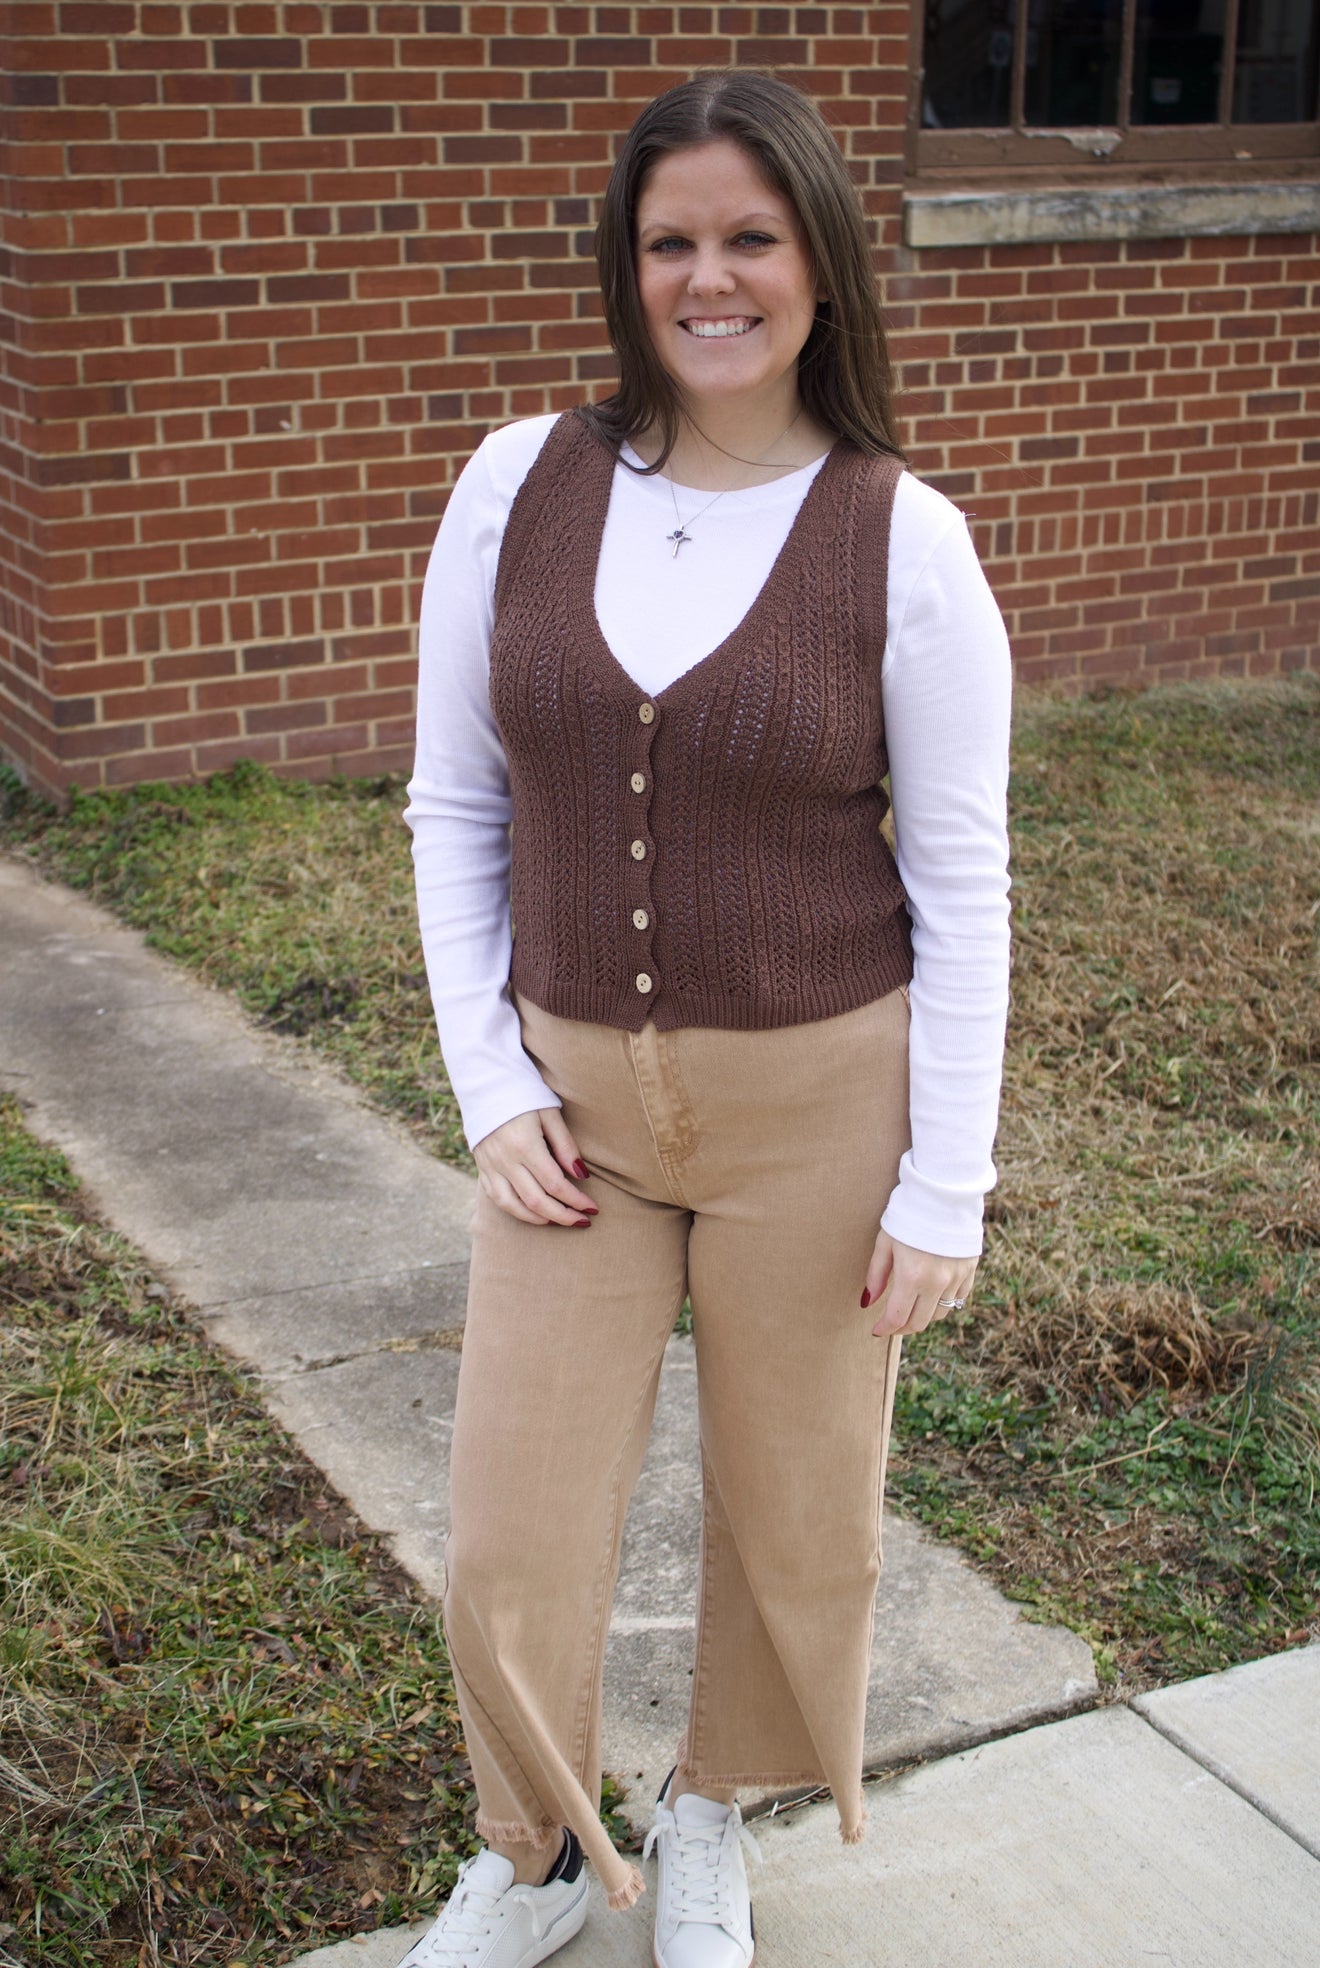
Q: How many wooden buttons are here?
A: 5